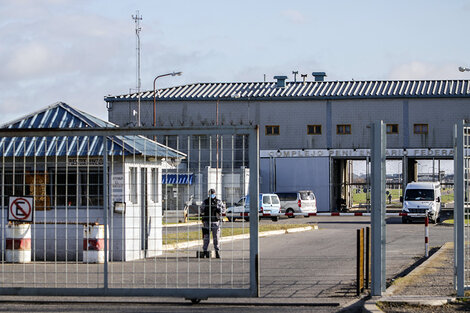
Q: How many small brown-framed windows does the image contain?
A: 5